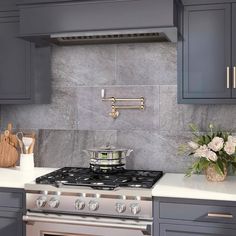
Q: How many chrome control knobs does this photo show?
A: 6